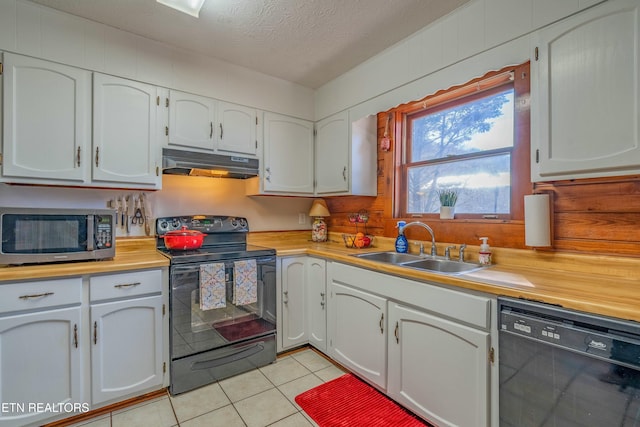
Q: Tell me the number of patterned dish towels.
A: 2